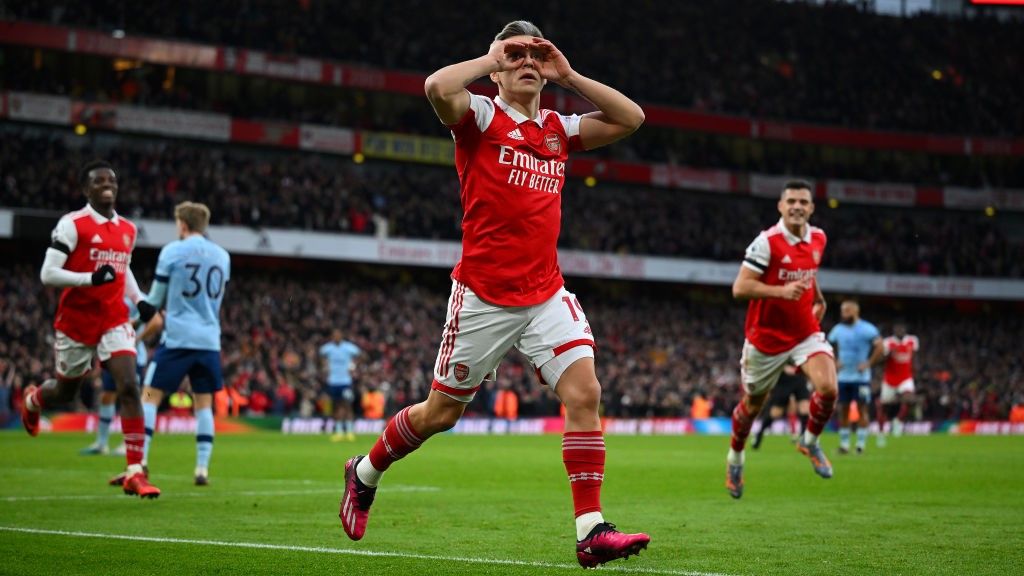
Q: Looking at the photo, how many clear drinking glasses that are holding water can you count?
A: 0